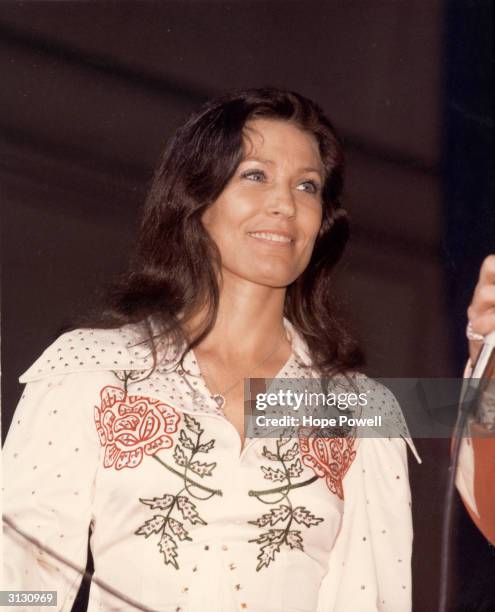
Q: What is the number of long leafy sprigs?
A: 4